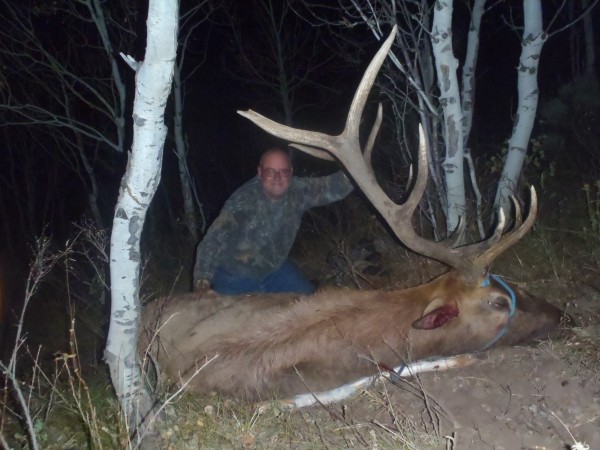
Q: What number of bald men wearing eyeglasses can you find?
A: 1